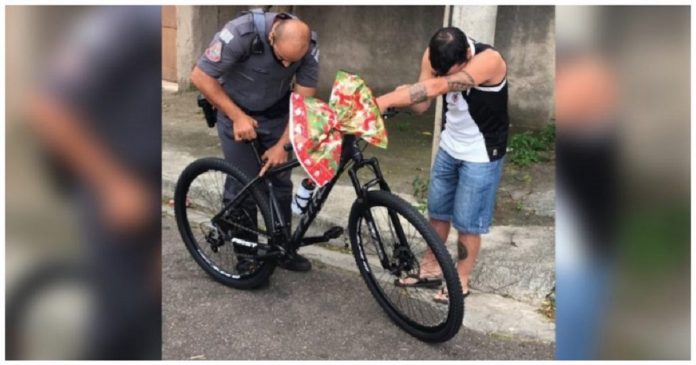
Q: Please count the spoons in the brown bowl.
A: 0